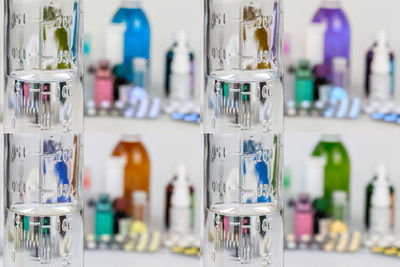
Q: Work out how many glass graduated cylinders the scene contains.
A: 4